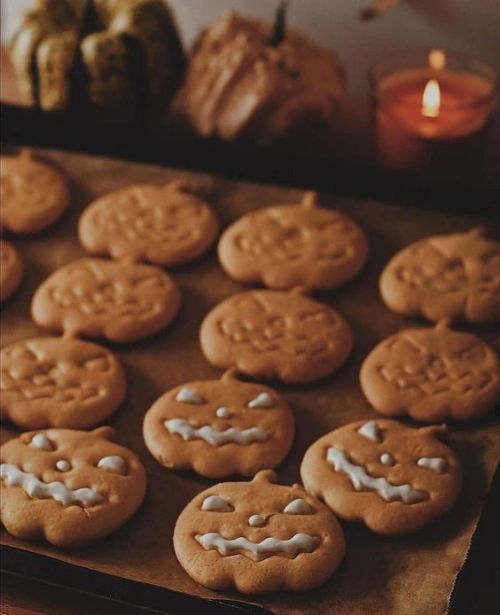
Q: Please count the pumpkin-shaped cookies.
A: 13